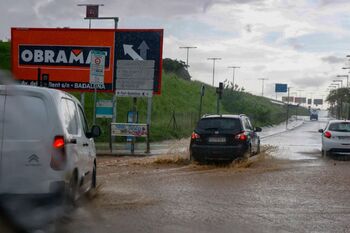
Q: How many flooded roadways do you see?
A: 1